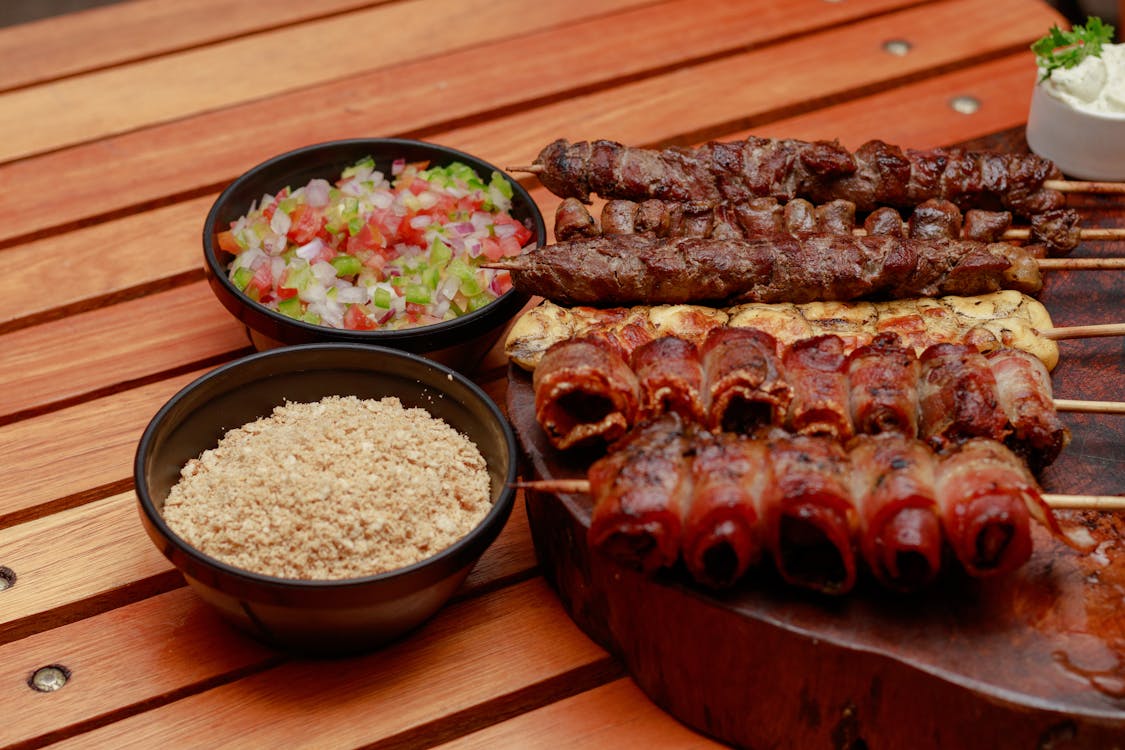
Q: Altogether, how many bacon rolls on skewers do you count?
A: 12